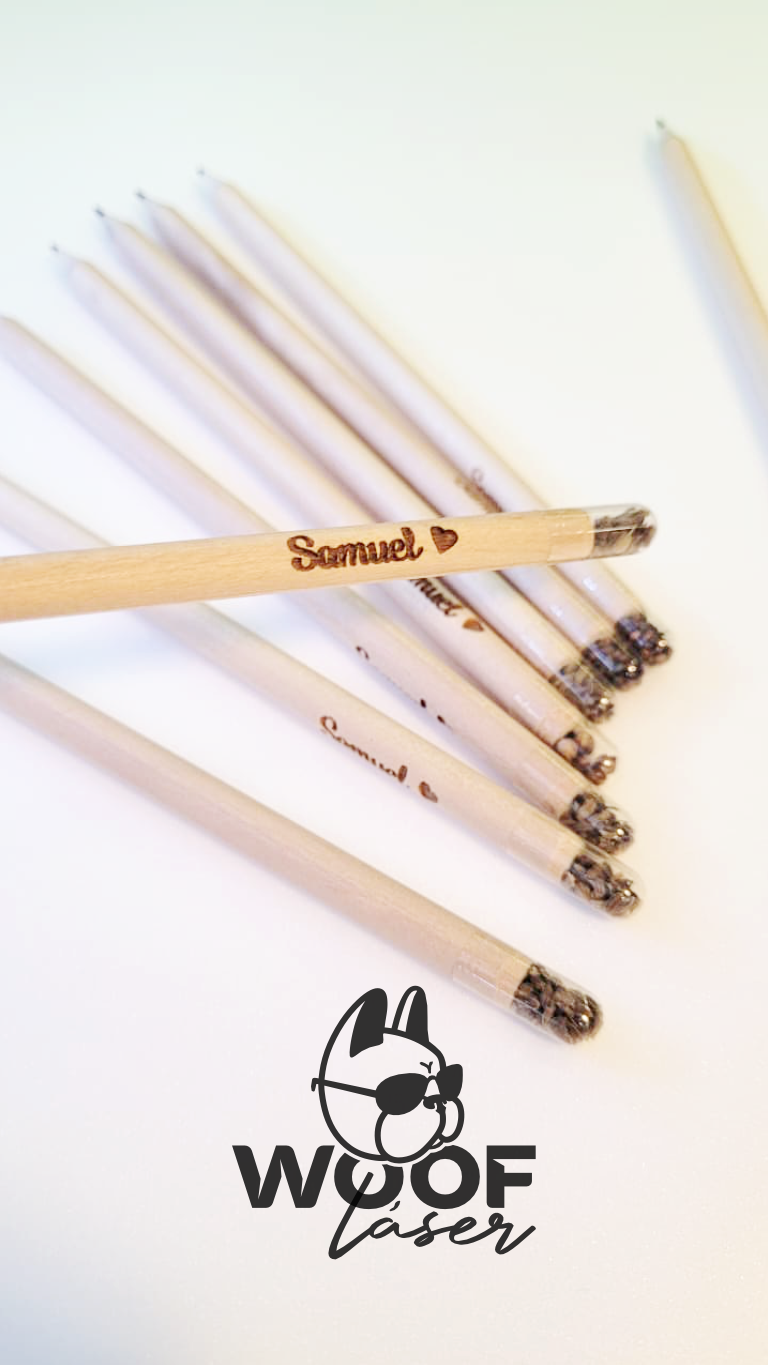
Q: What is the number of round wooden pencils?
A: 9